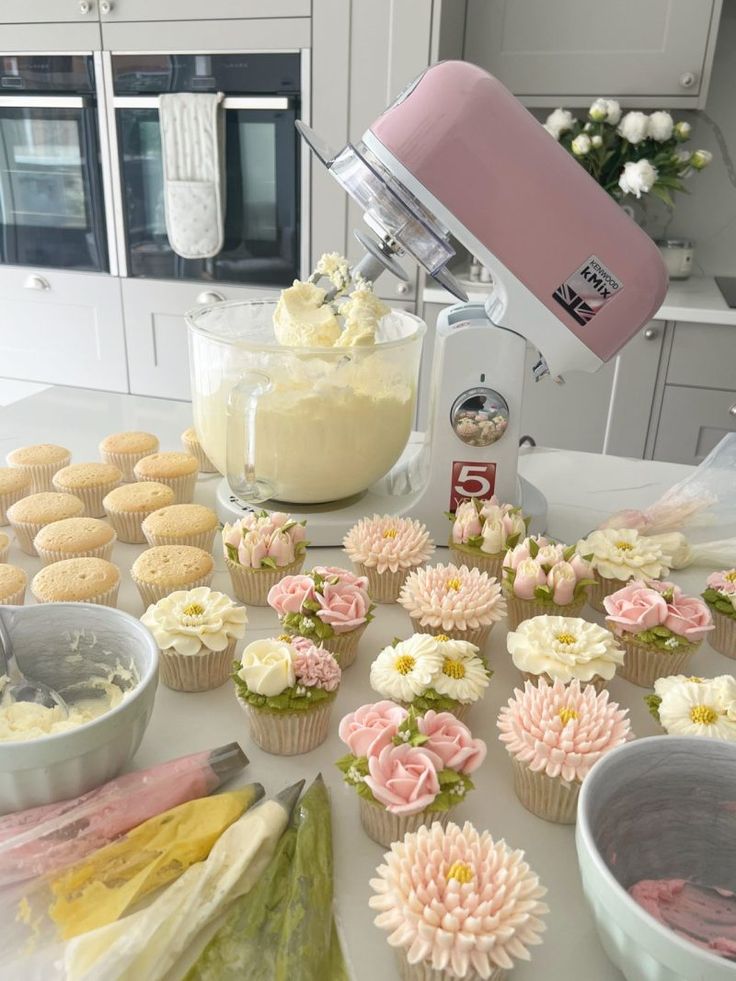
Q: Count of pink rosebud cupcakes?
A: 3